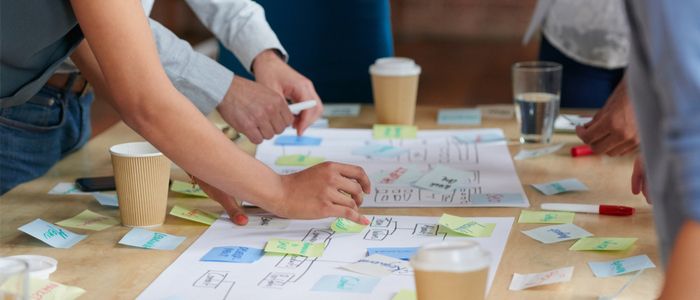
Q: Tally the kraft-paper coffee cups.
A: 3